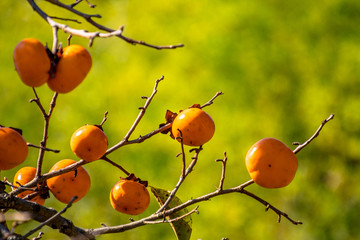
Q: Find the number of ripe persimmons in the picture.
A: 9